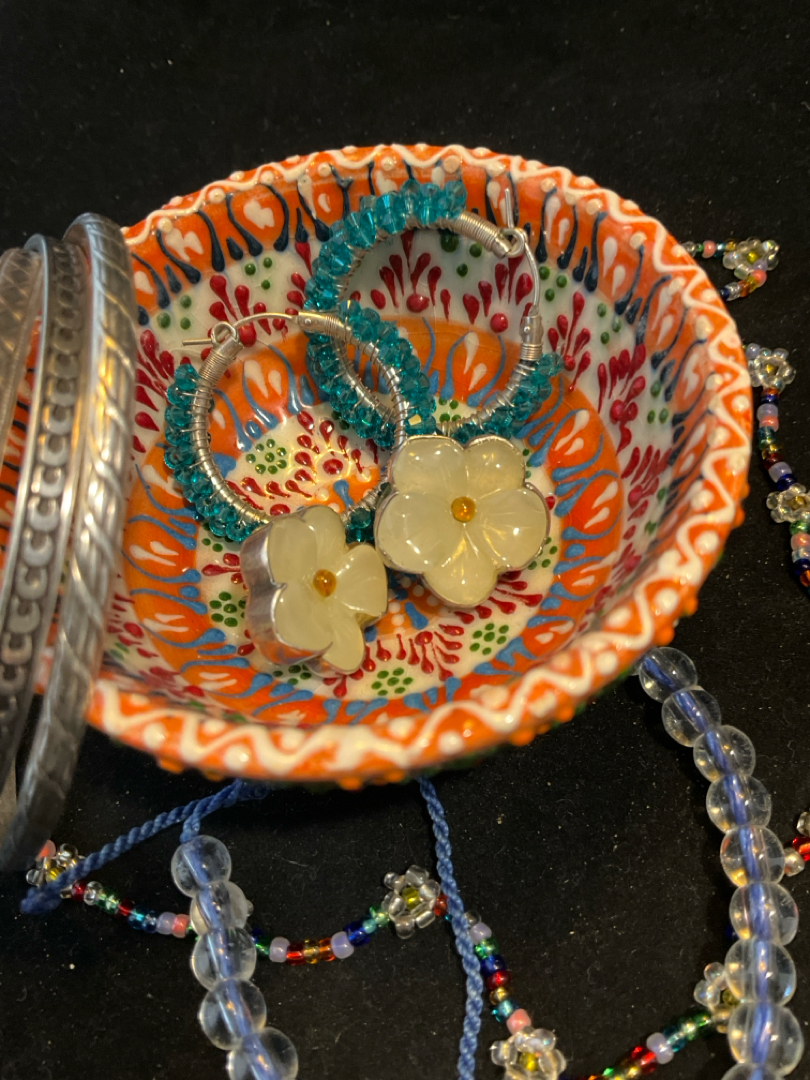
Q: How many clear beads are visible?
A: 14